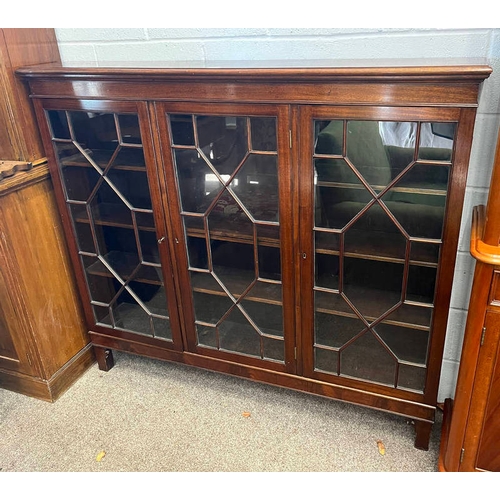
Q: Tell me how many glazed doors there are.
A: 3